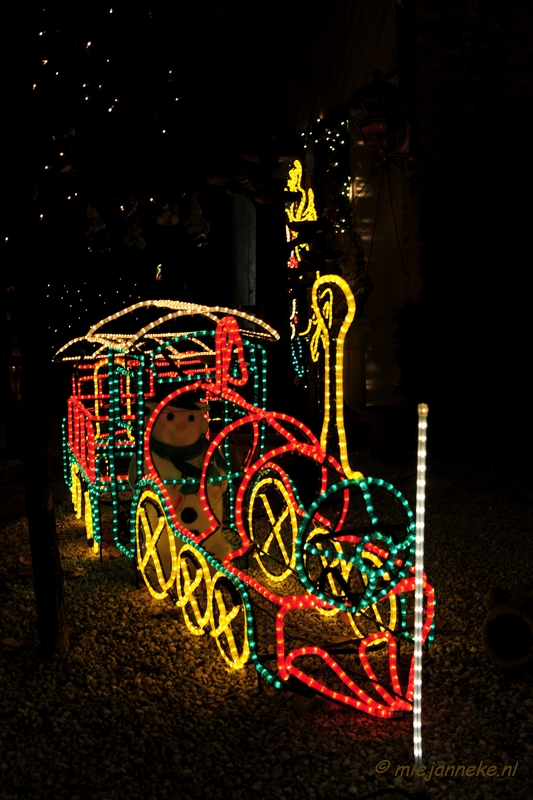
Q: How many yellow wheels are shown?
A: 8